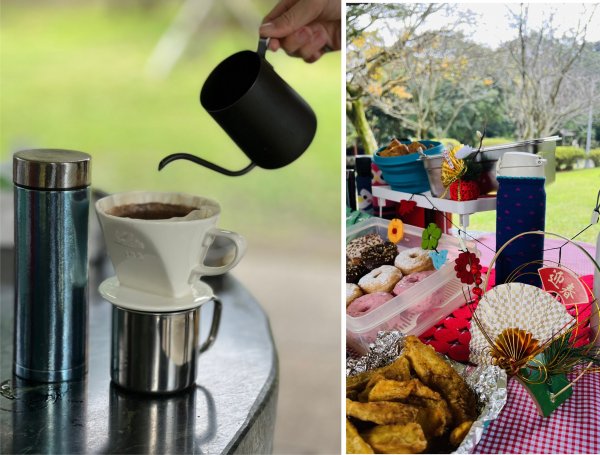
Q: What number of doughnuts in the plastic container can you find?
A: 8